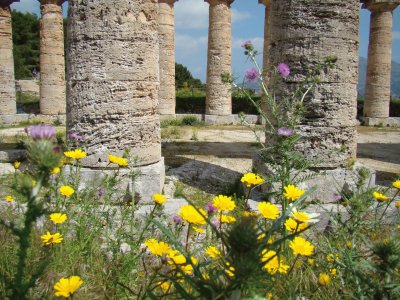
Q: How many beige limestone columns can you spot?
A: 8